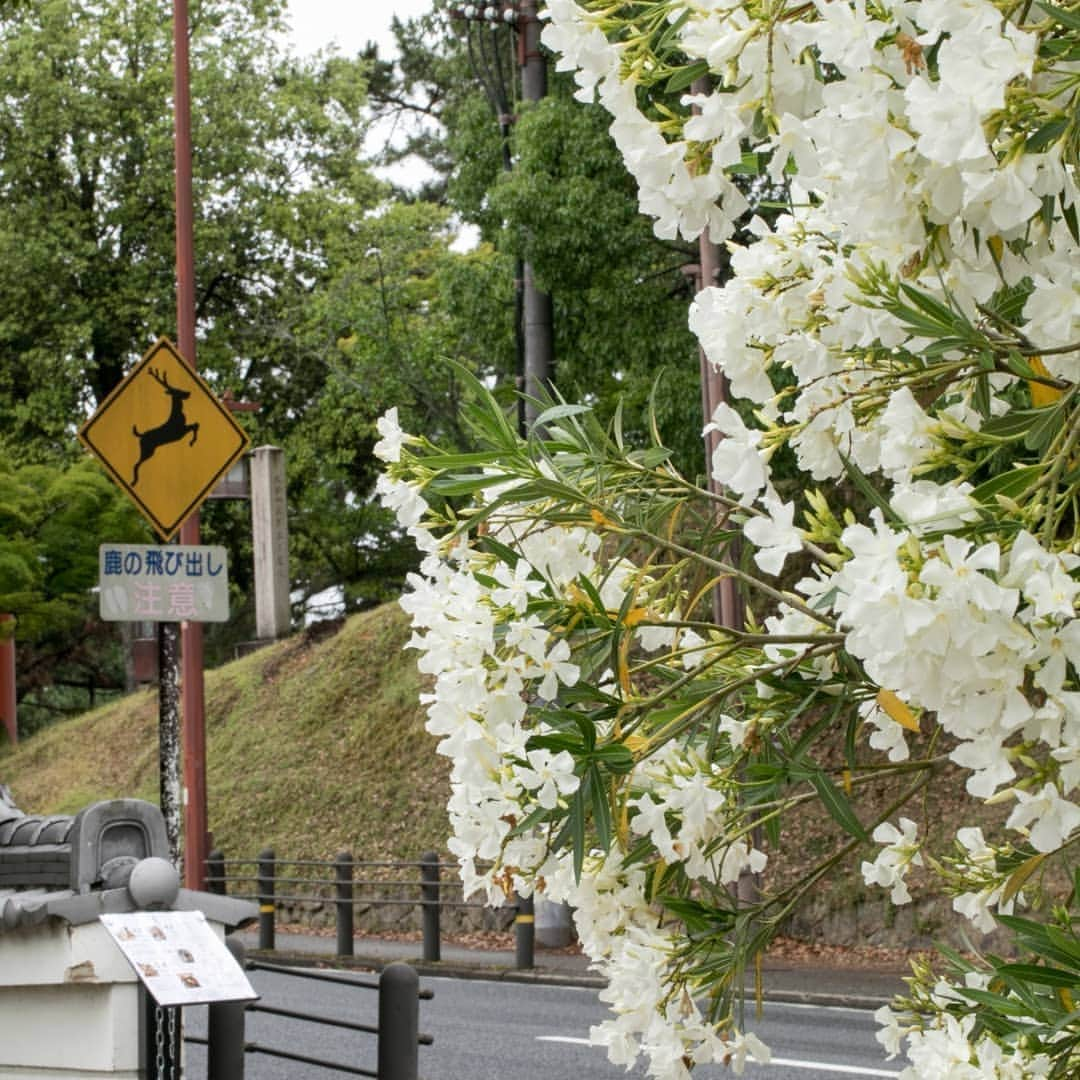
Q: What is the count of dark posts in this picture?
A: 7